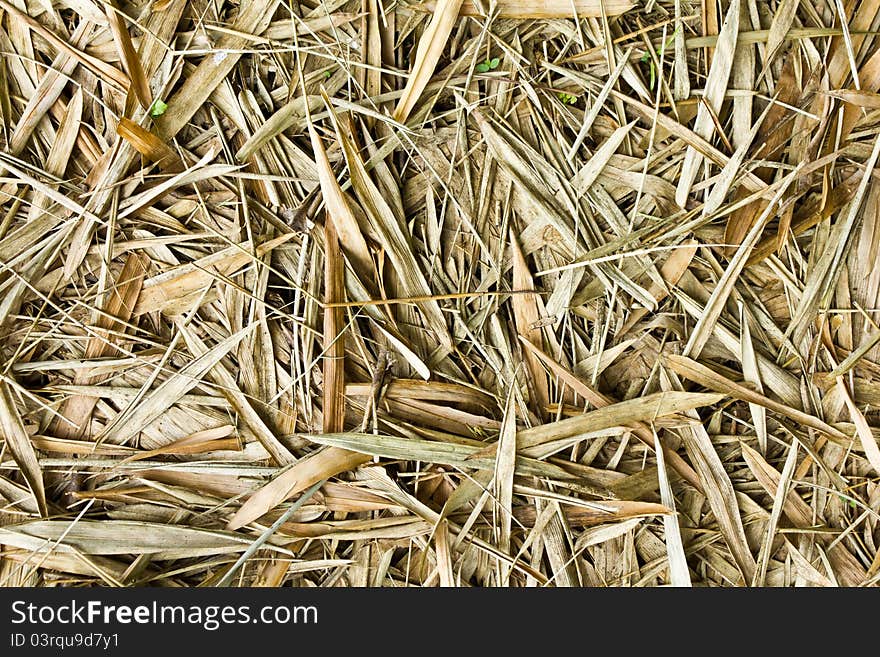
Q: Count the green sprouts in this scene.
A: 4